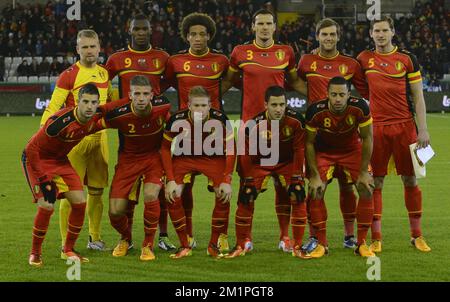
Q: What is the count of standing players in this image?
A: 6